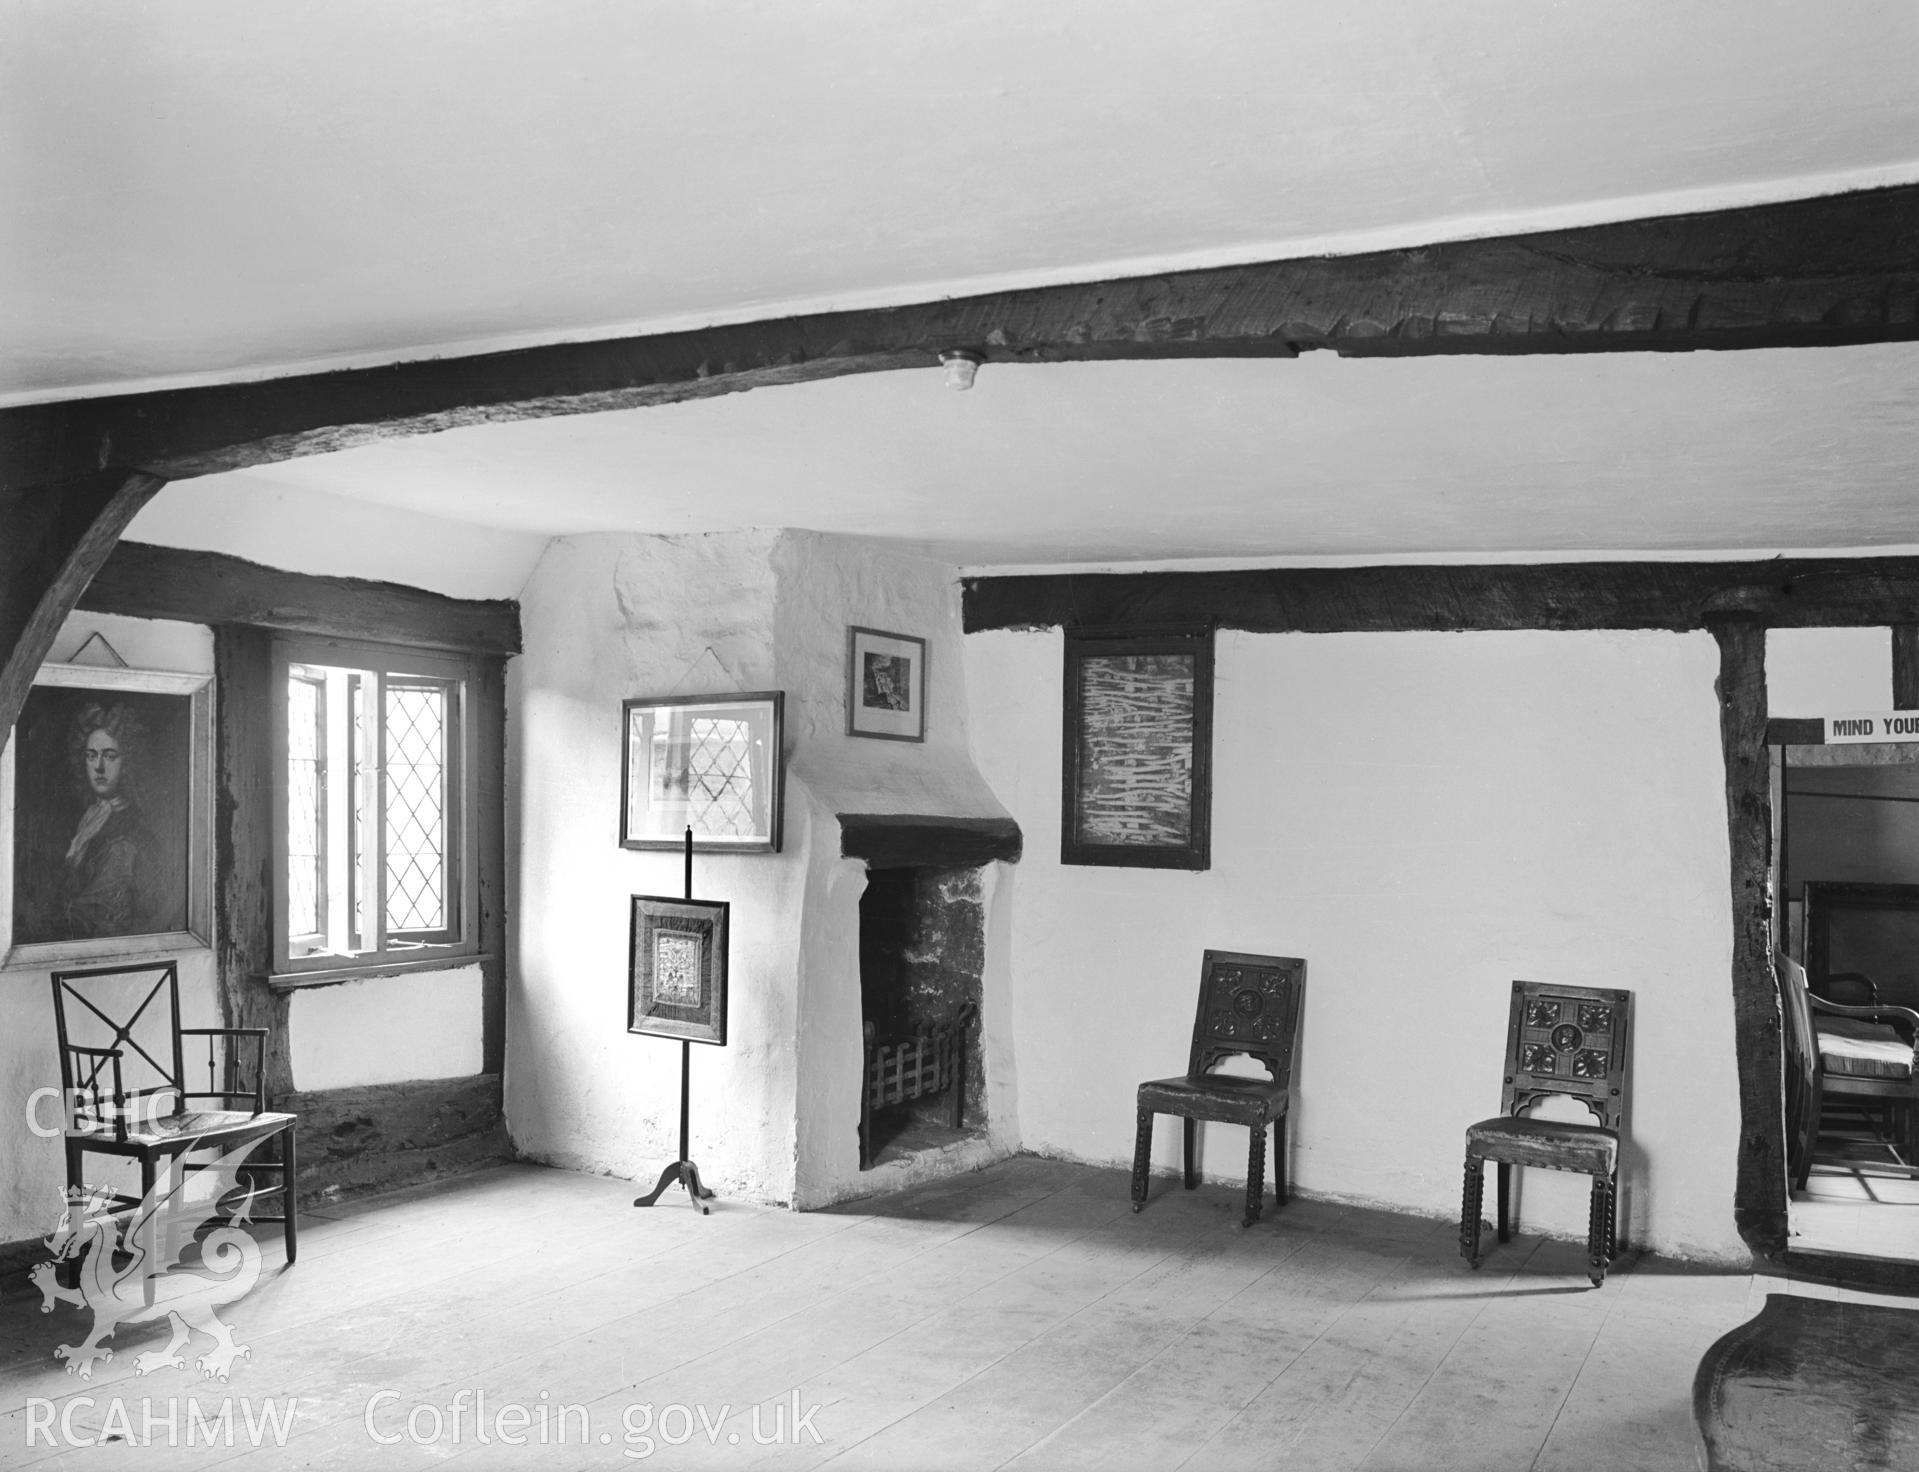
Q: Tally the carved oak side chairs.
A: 2